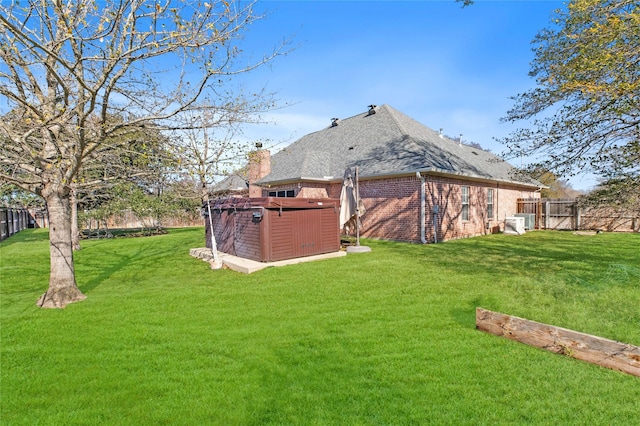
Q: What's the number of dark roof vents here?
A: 2